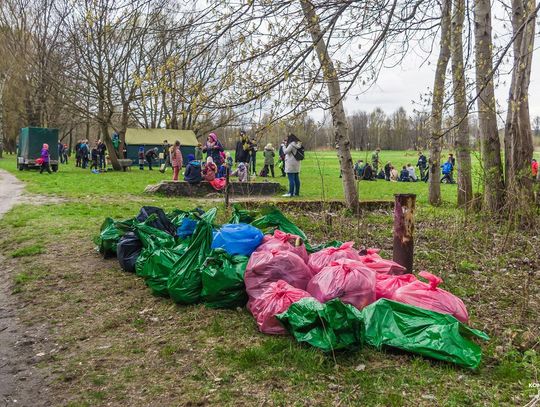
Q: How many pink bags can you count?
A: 8